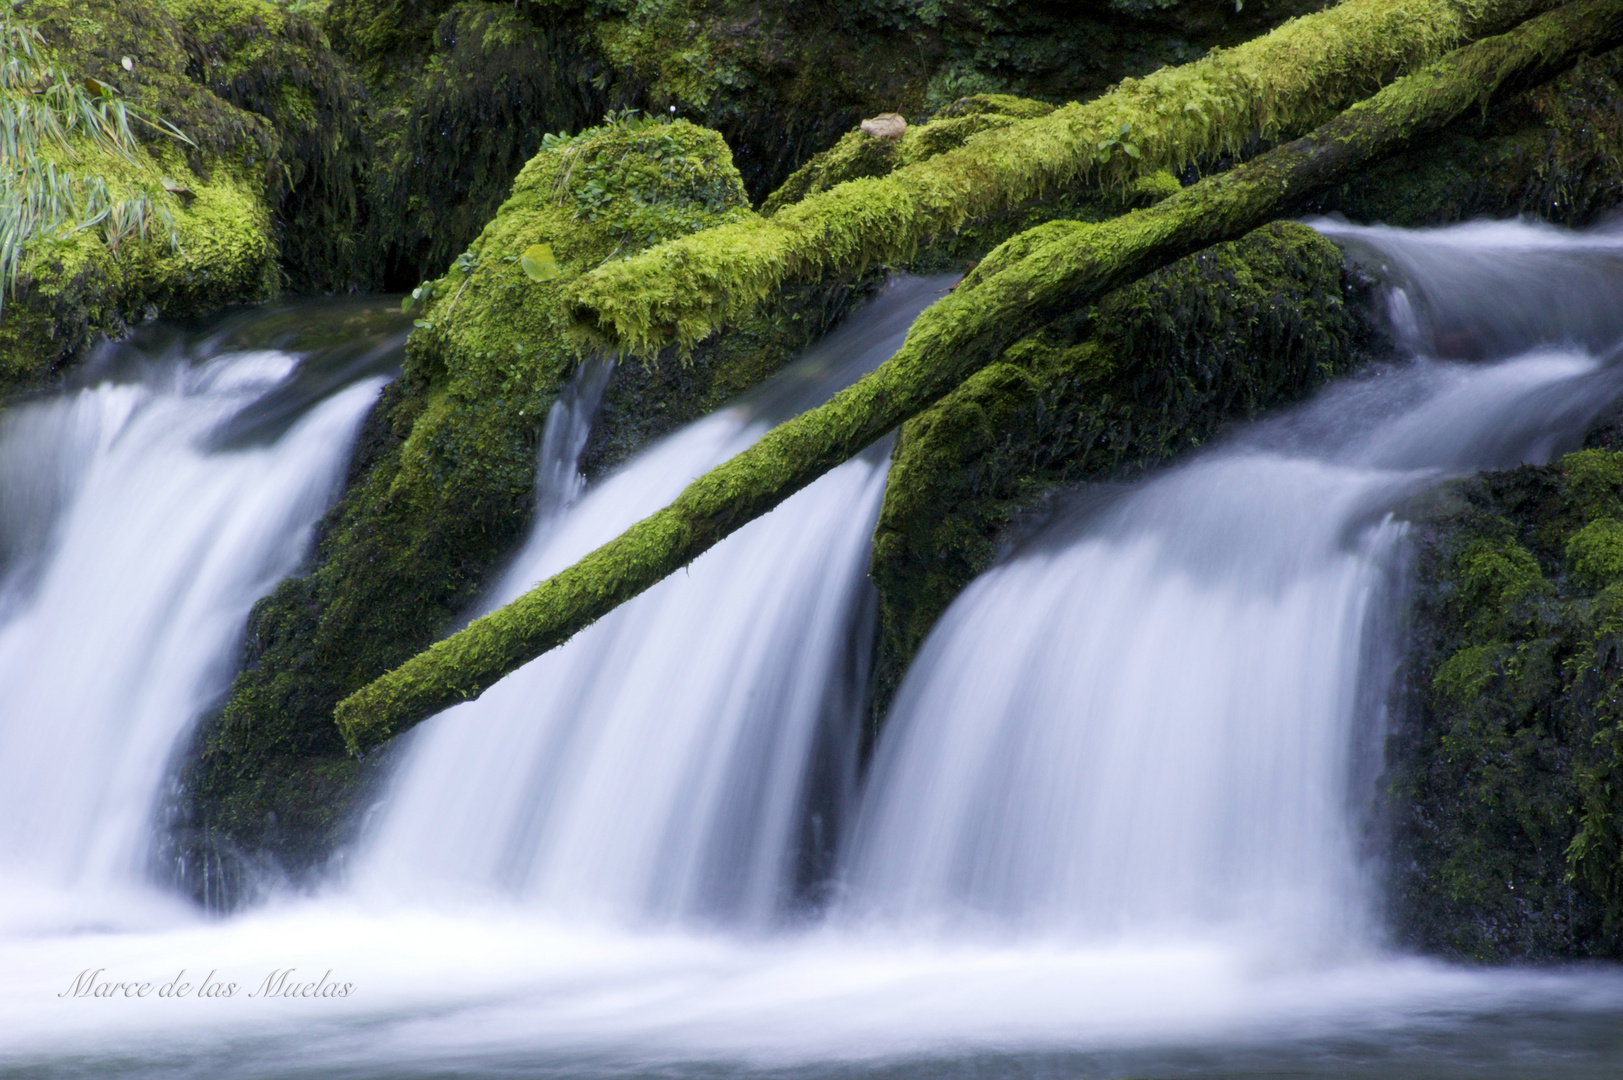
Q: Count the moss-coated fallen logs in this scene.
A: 2